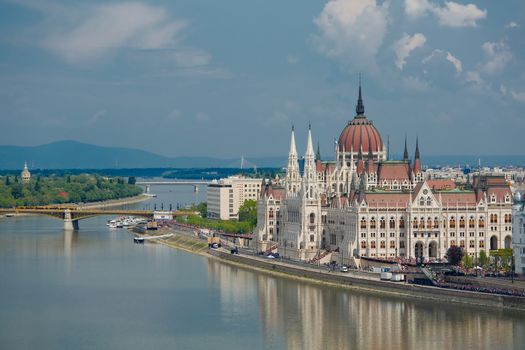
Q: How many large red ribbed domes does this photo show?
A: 1